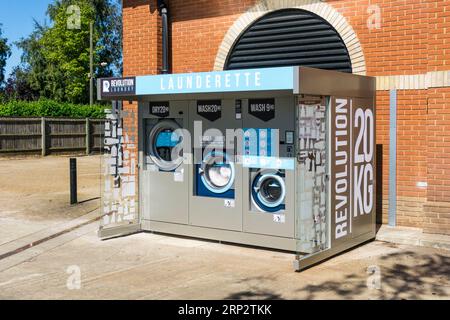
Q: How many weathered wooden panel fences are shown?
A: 1